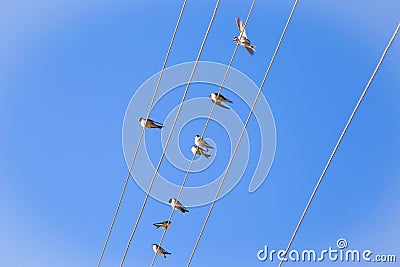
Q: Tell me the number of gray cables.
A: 5